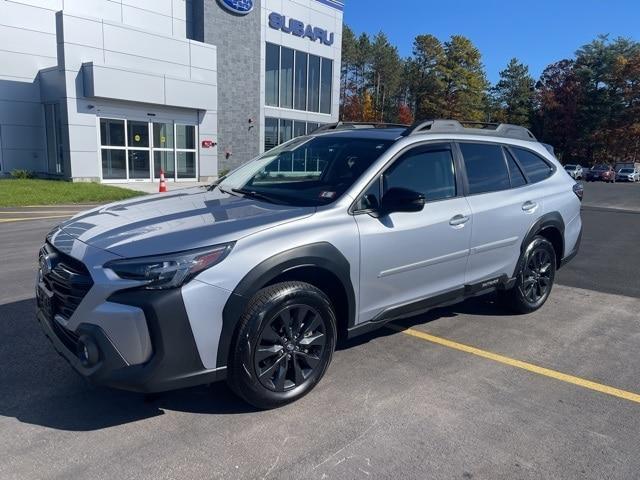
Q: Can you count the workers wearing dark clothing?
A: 0